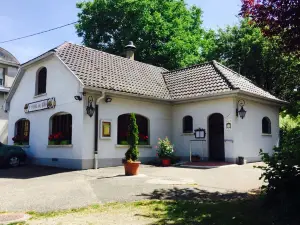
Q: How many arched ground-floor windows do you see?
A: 5